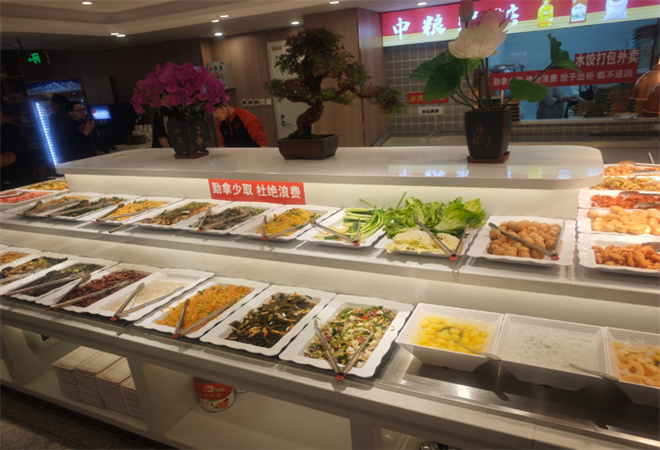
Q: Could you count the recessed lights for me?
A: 9